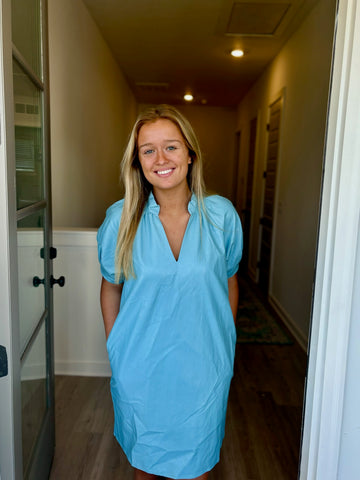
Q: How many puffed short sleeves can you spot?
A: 2